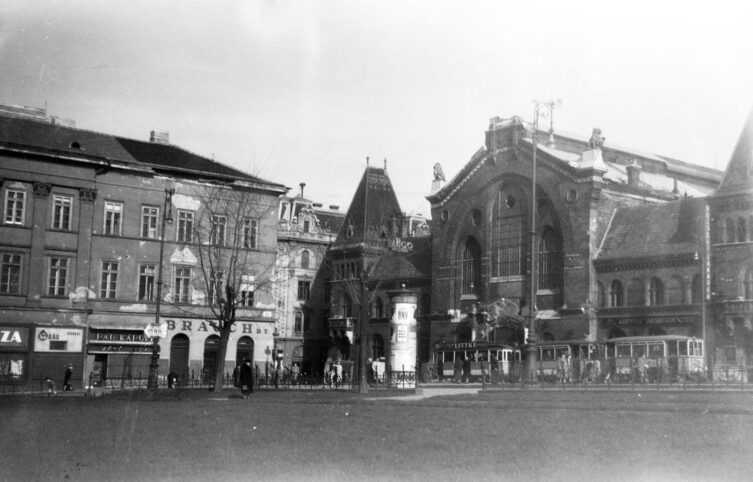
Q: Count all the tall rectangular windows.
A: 14